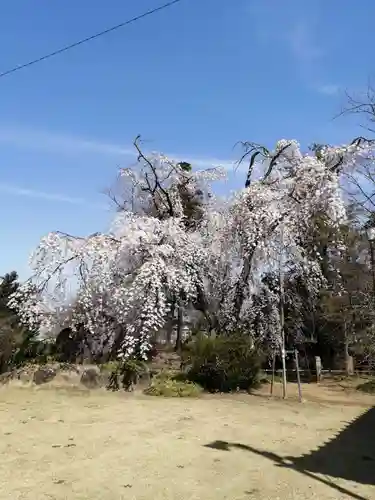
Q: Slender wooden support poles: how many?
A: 3